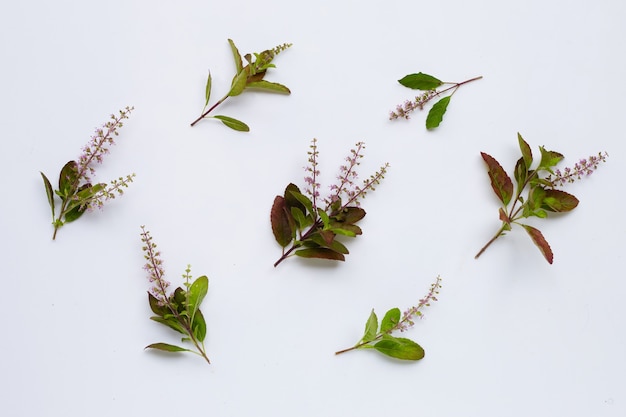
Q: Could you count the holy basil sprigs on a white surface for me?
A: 7